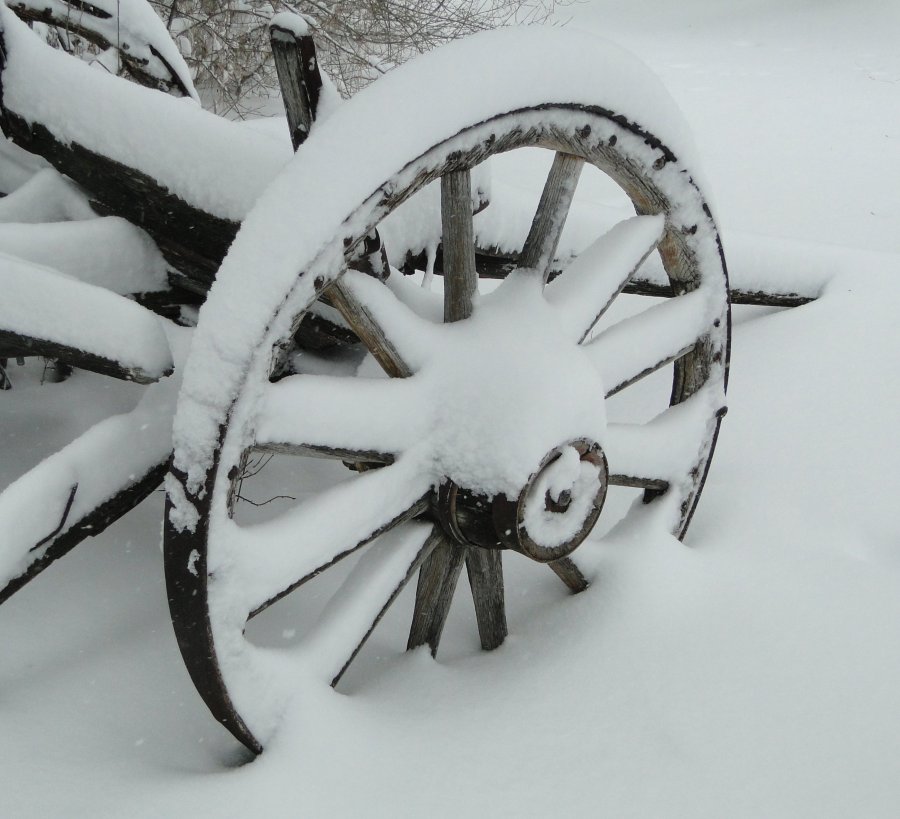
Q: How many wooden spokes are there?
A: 12